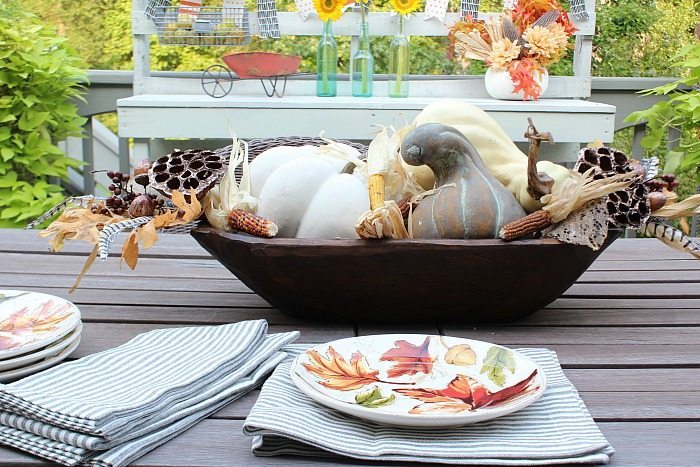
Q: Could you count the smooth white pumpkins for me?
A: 1